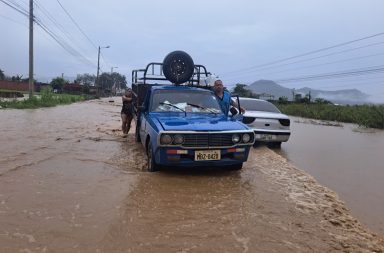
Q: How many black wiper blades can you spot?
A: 2